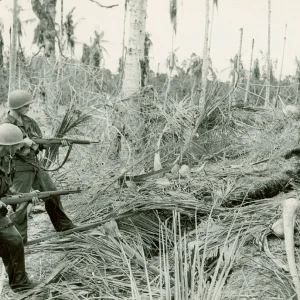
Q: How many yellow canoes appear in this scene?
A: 0